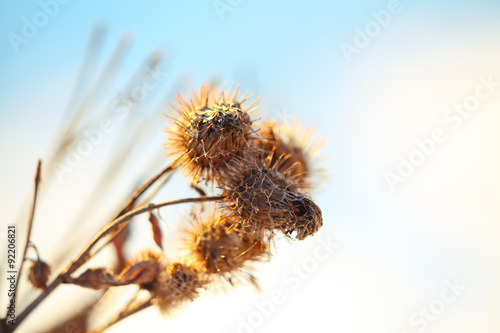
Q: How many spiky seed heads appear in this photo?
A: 5